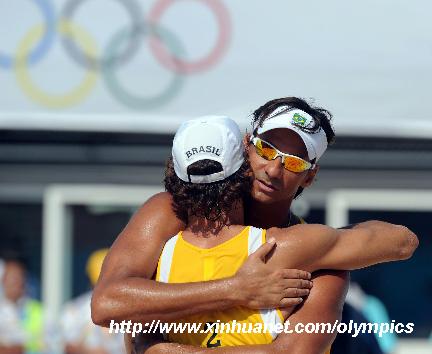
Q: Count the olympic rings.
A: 5